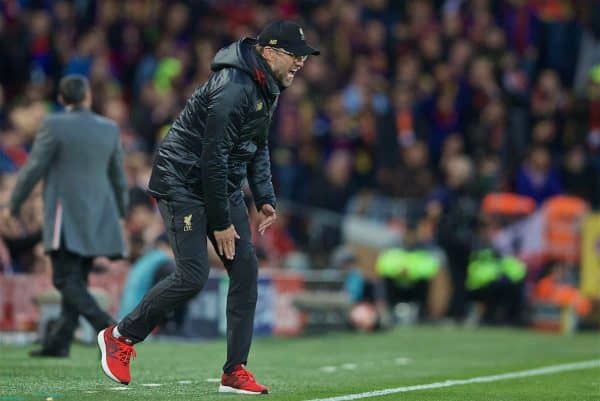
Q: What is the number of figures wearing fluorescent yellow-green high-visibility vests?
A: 2